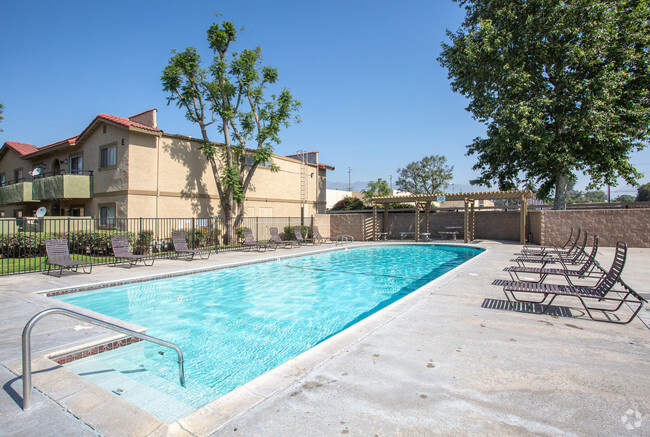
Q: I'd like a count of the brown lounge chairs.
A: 12